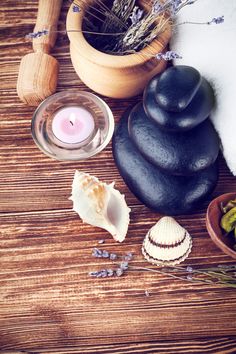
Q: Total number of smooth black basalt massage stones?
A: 4